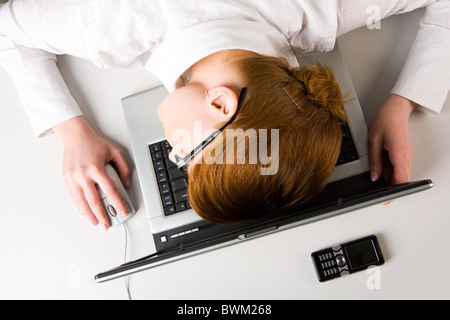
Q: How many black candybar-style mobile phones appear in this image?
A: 1